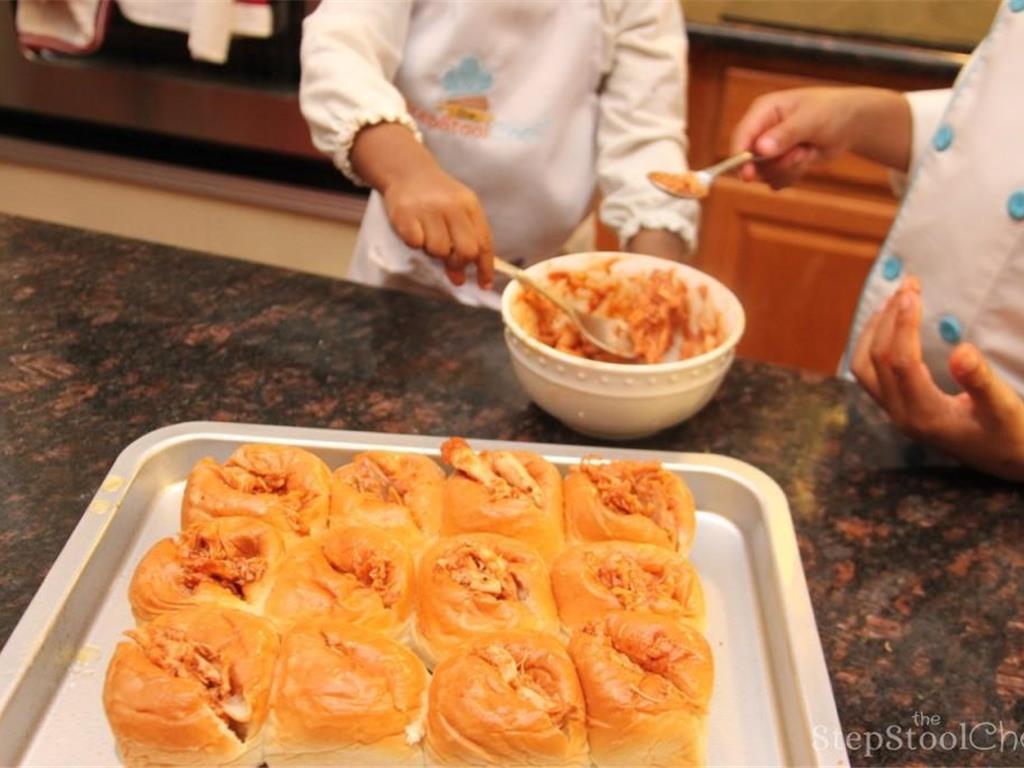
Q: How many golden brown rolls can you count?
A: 12